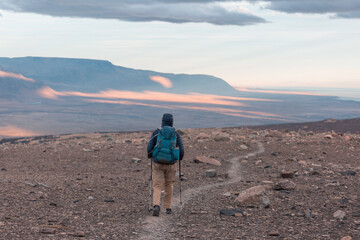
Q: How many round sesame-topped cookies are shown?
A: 0